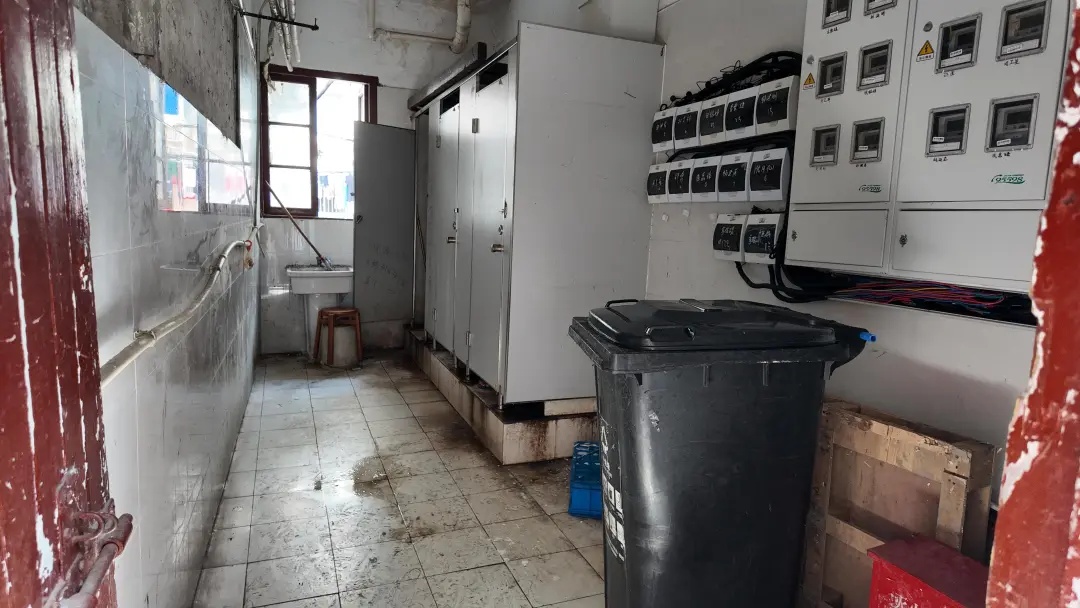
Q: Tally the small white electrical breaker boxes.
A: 12